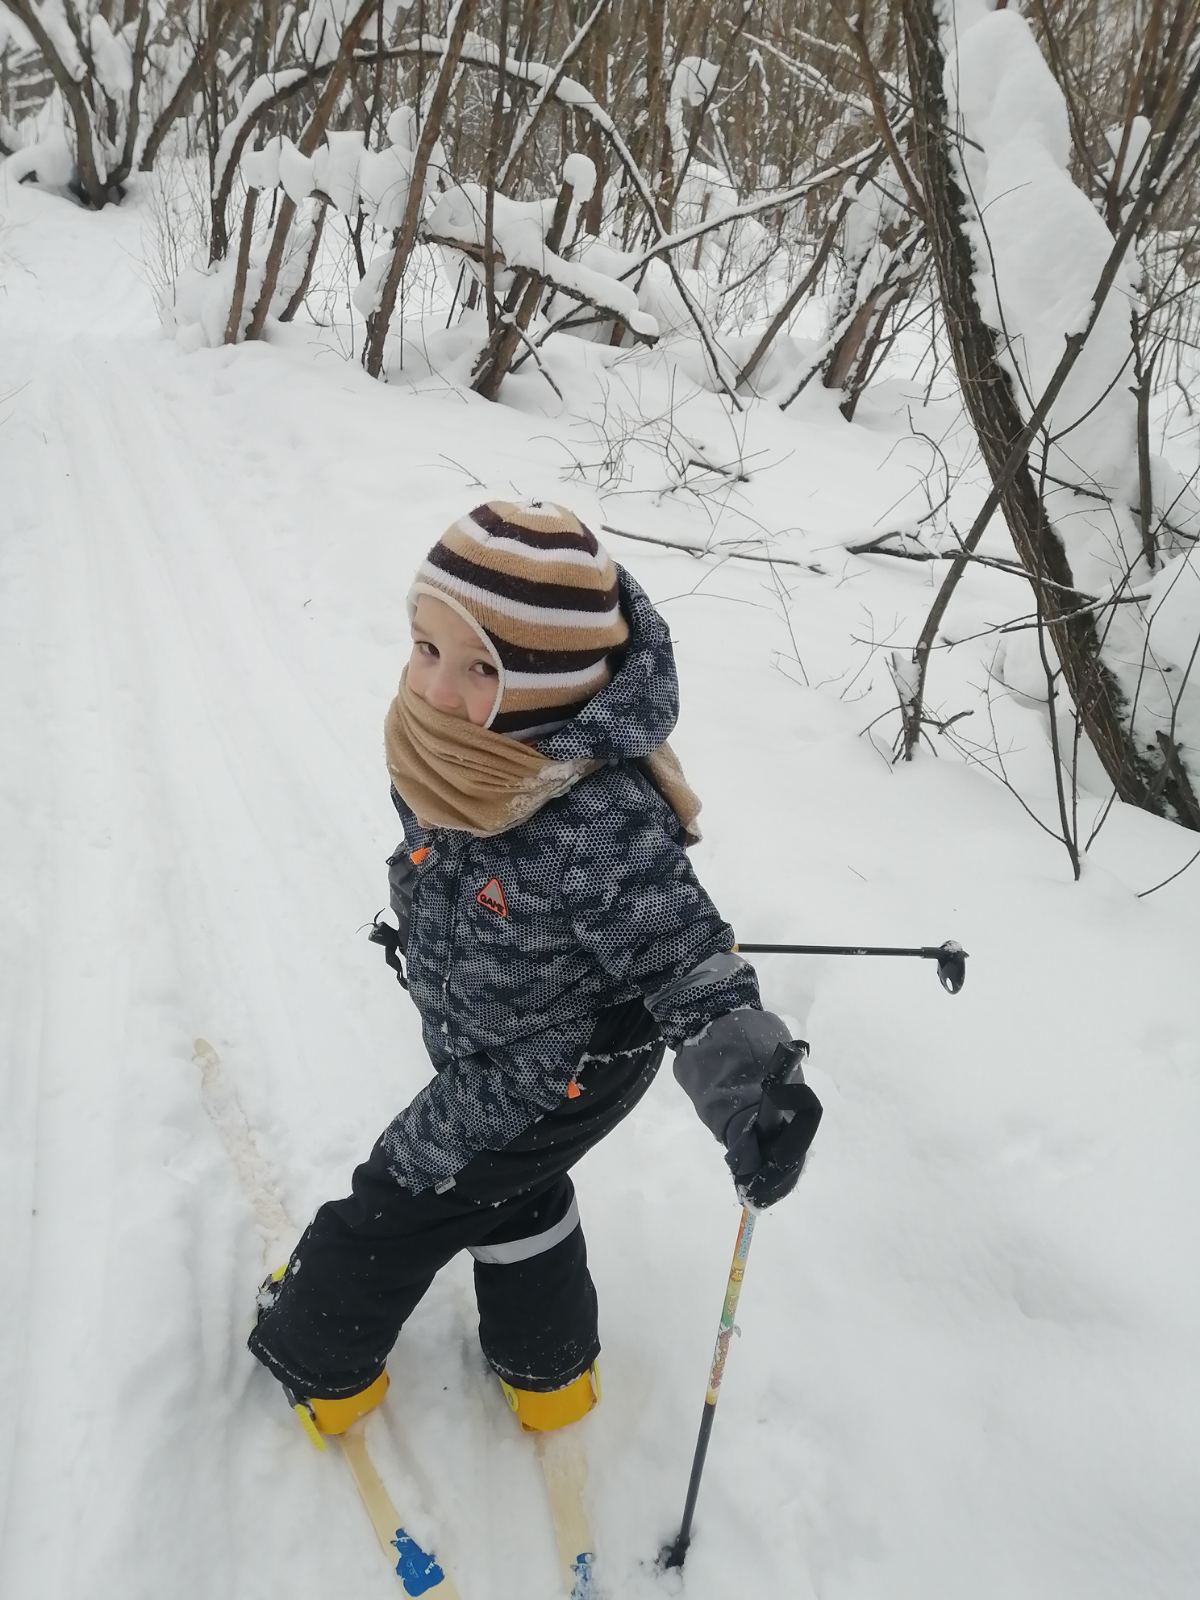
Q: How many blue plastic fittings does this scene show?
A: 2